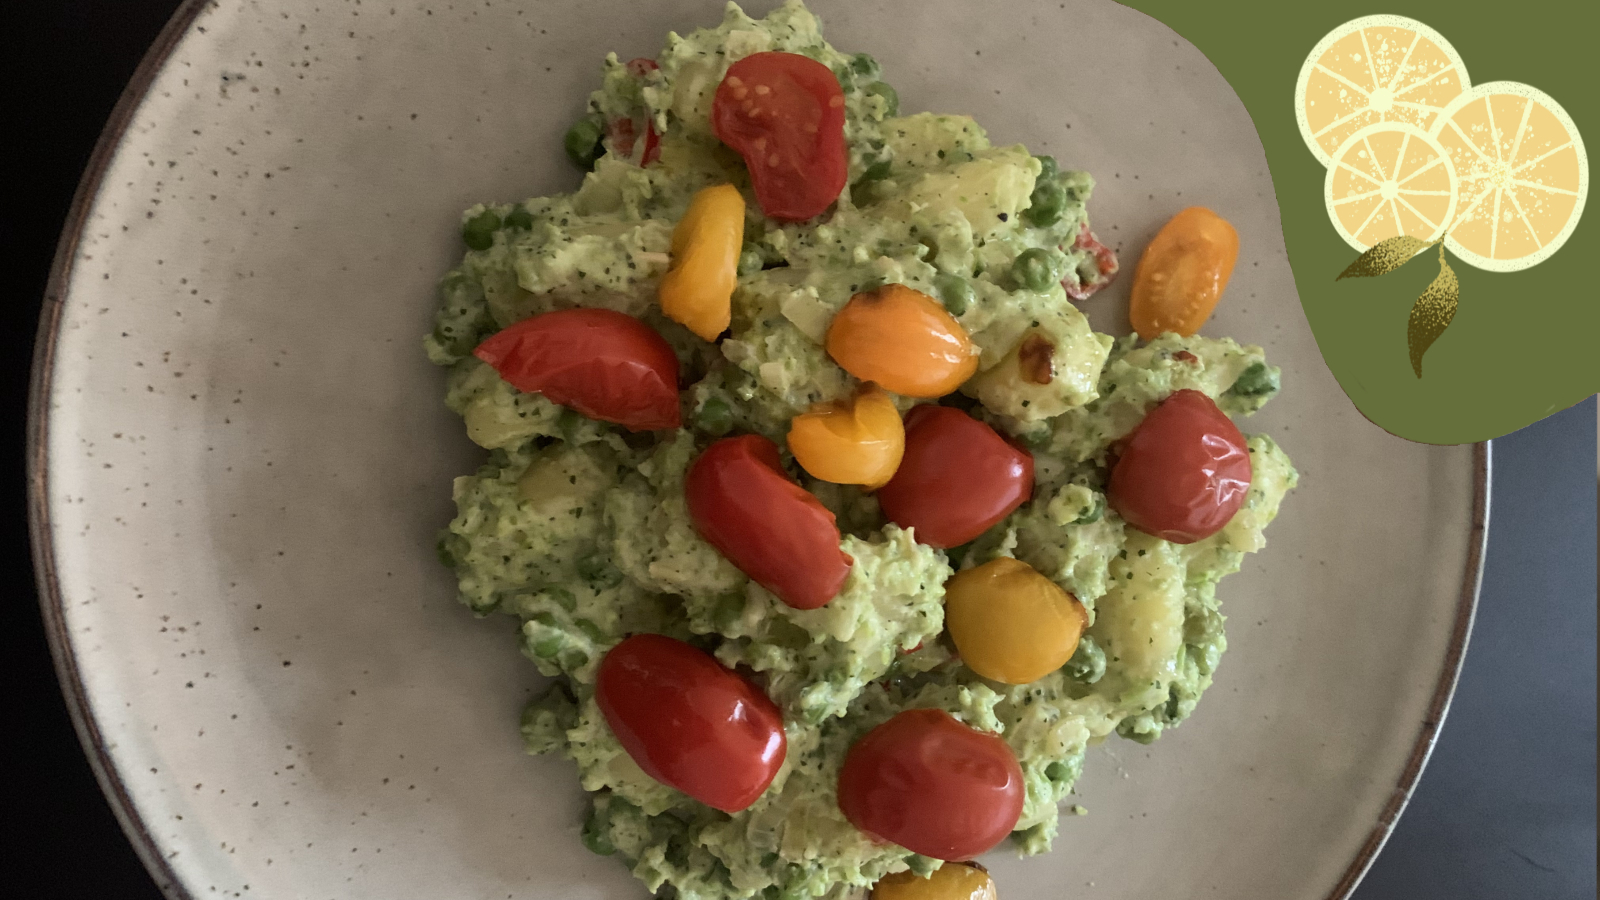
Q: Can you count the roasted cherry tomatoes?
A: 13